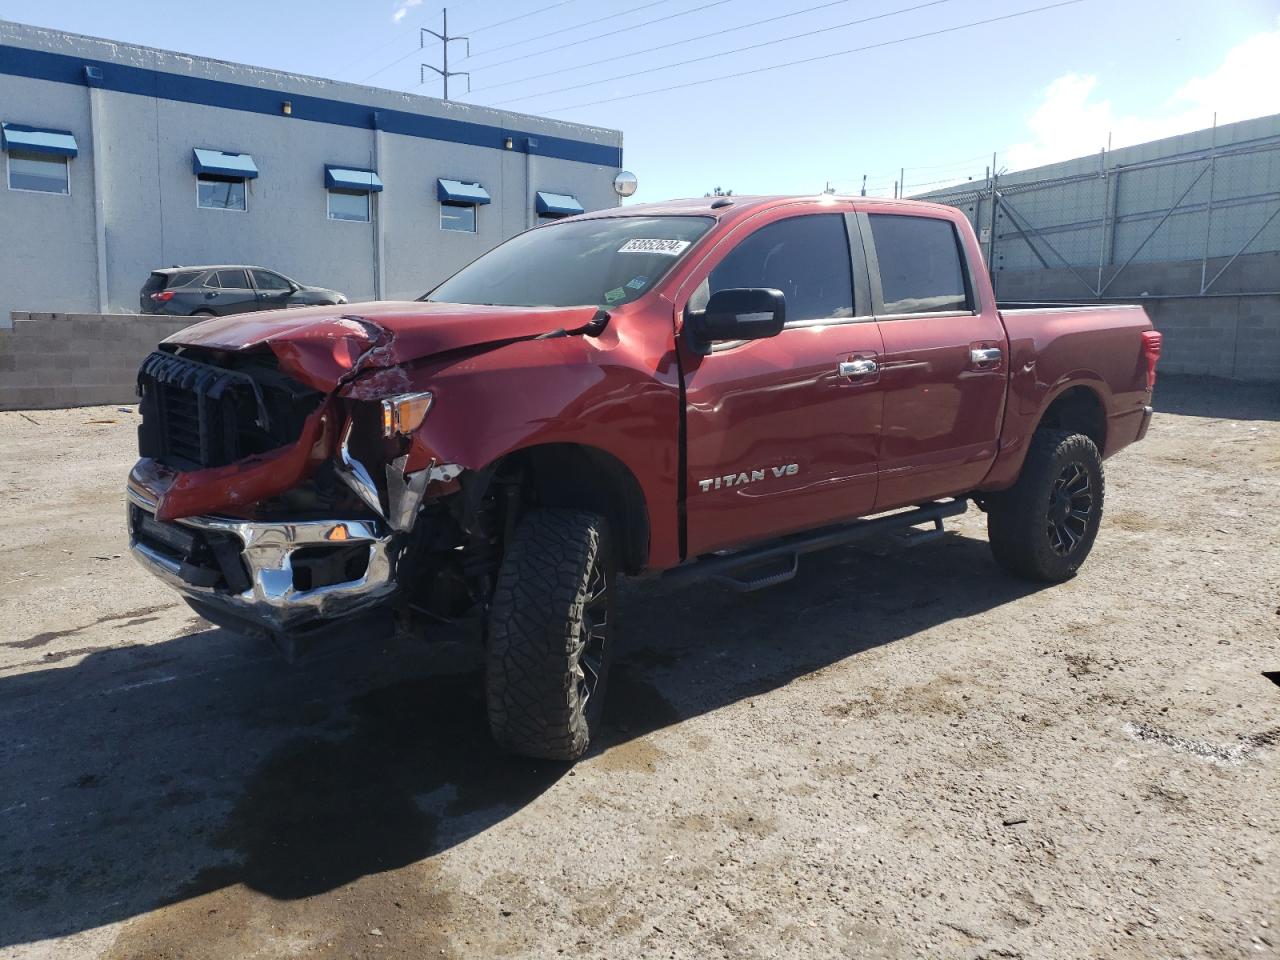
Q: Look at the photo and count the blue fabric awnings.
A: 5